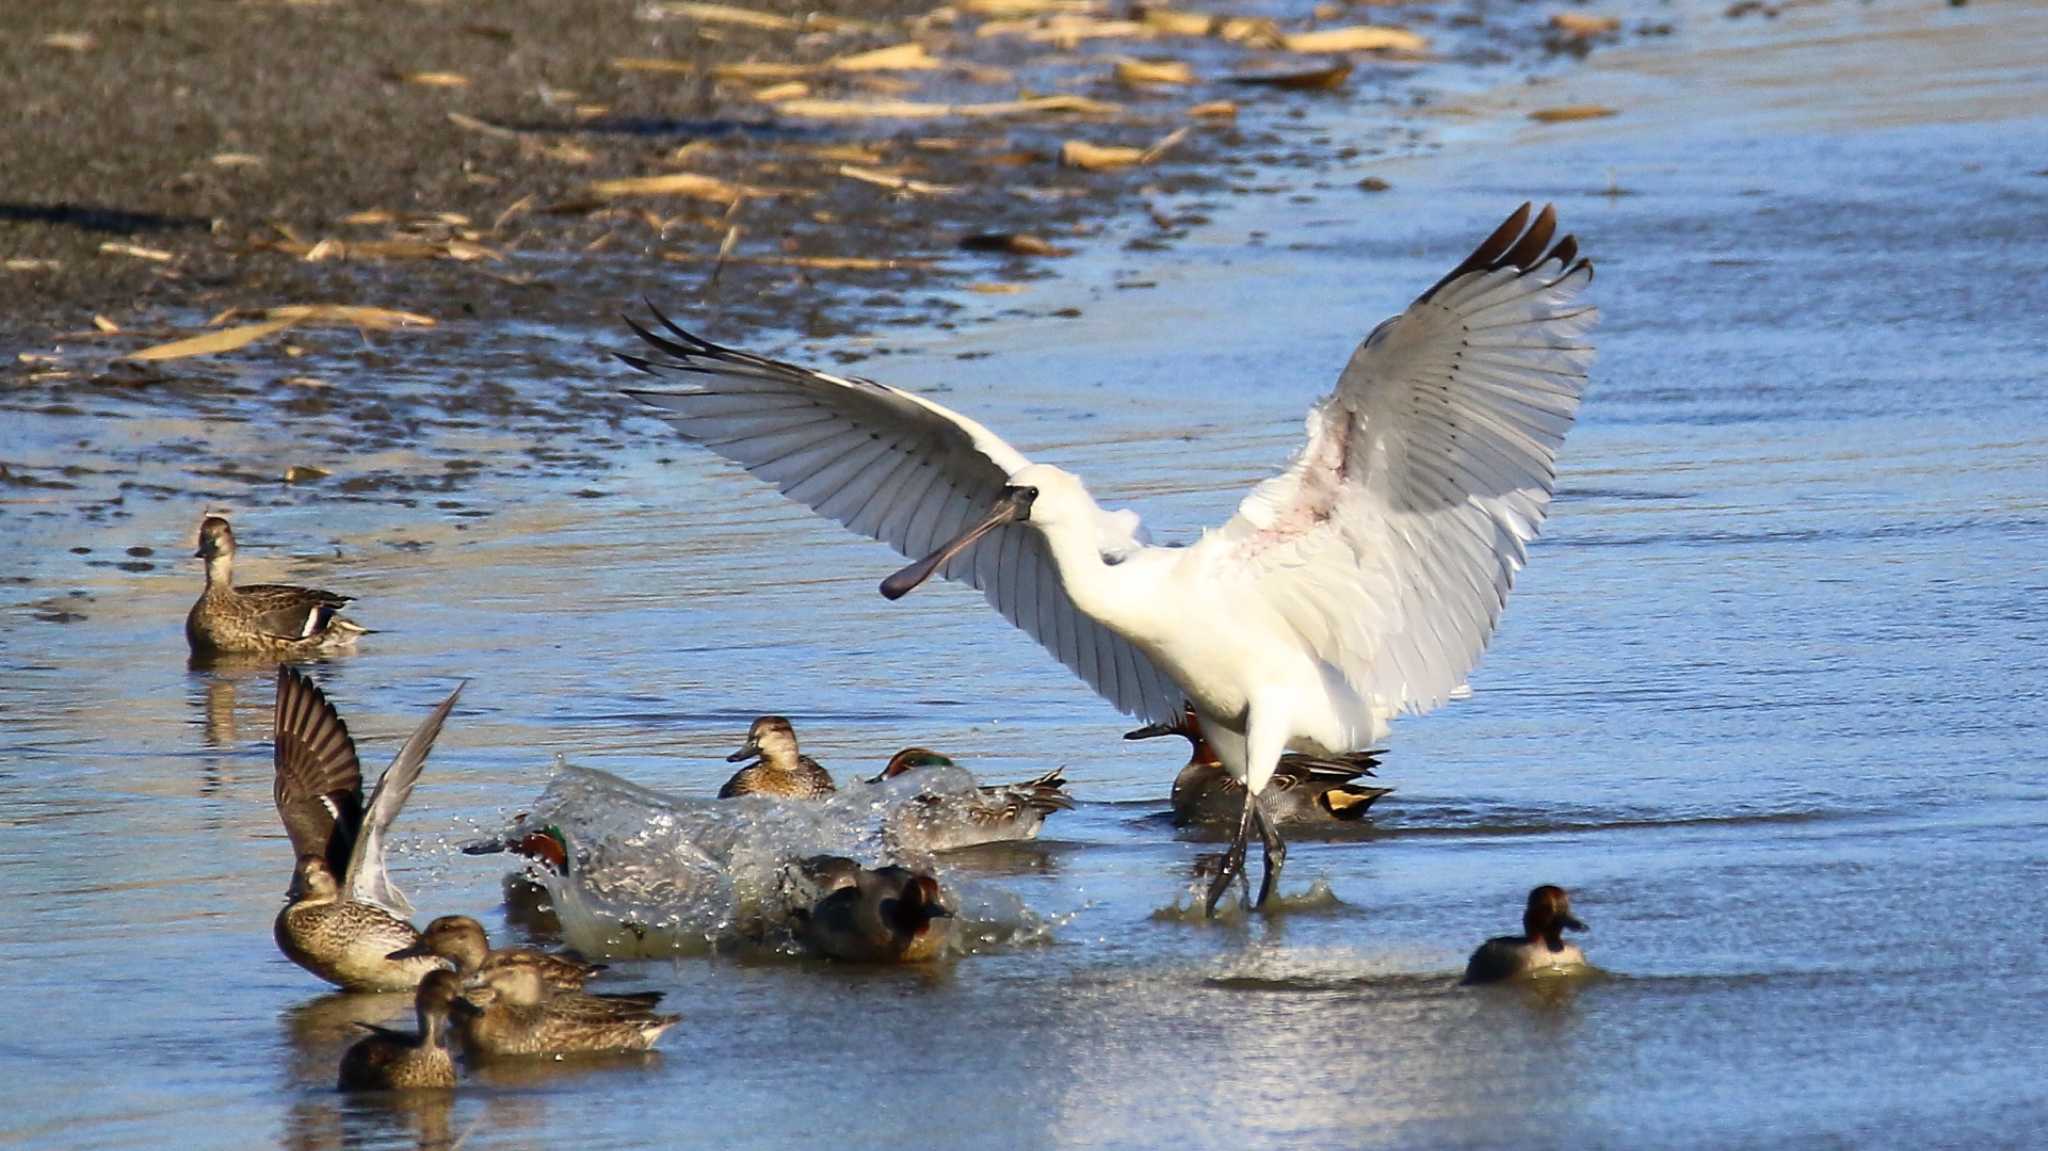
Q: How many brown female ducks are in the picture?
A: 6